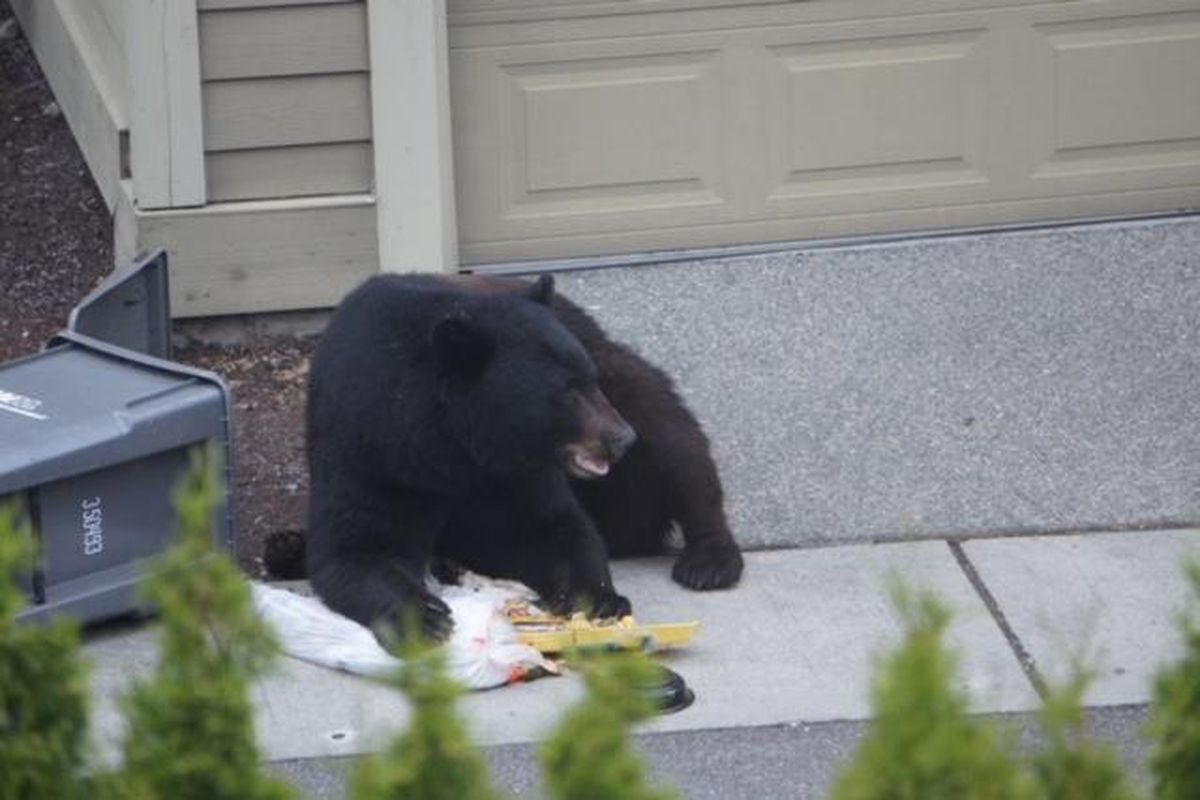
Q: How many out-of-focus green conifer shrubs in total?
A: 7